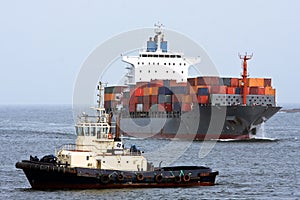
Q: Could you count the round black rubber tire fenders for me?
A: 6